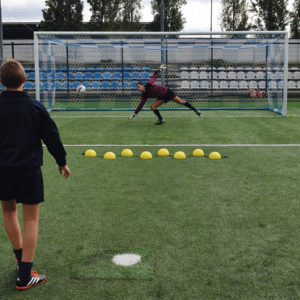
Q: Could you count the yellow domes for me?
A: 8